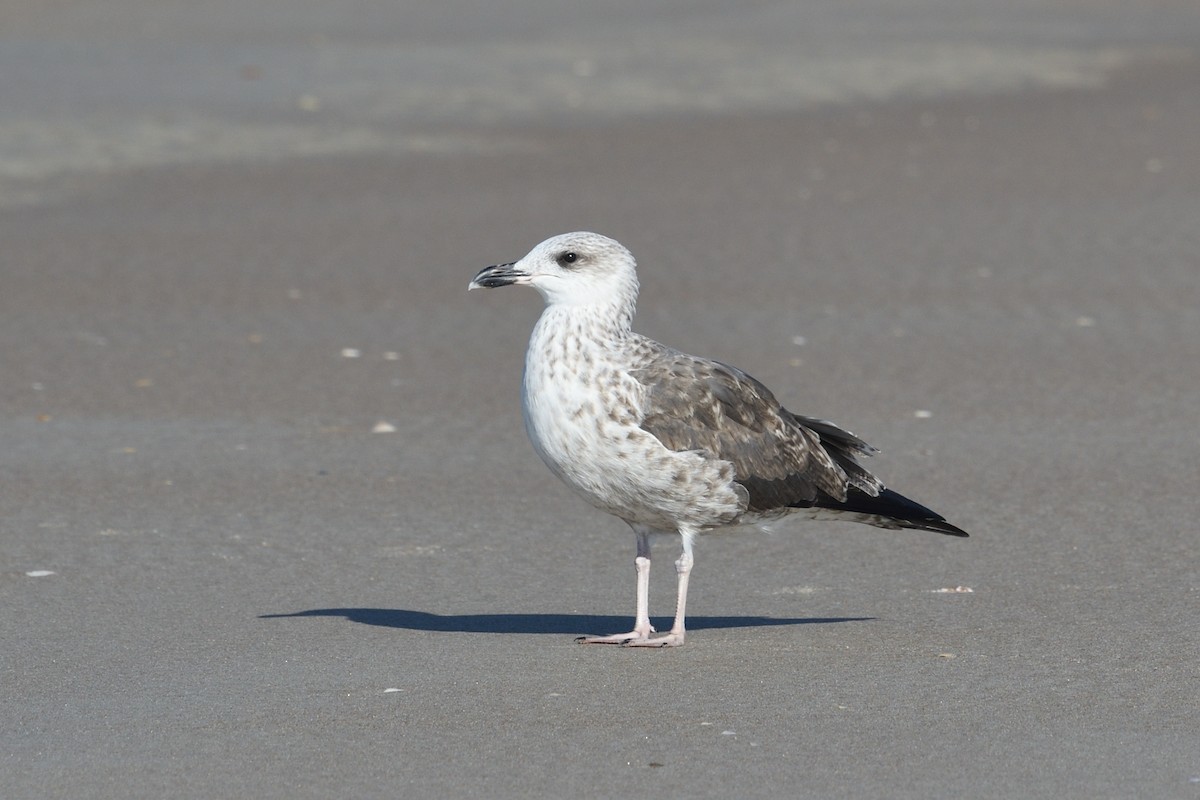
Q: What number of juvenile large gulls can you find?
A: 1